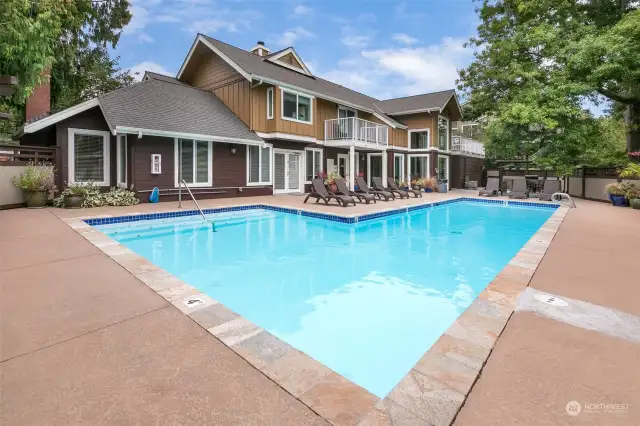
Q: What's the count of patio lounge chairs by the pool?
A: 8